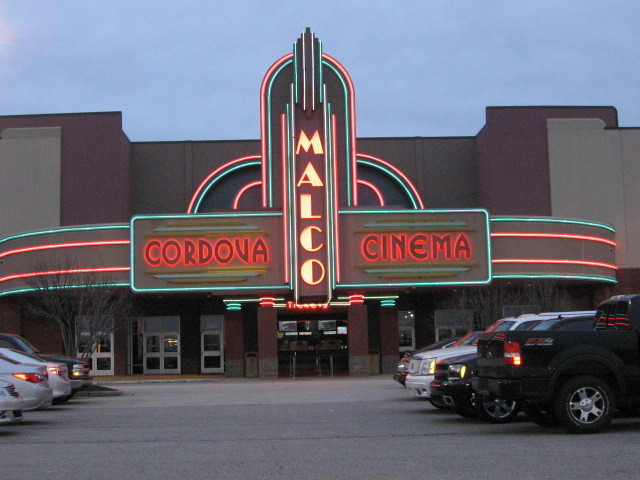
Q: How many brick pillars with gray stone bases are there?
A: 4